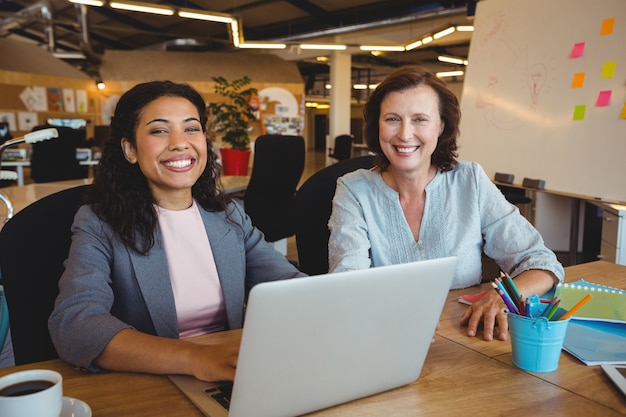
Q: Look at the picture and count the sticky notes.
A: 7